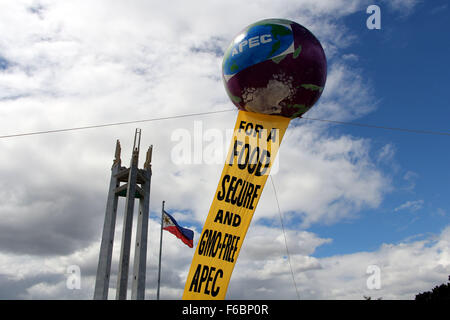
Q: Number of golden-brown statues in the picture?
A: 3